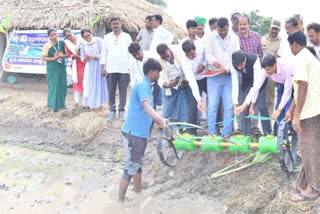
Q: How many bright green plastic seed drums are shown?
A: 4